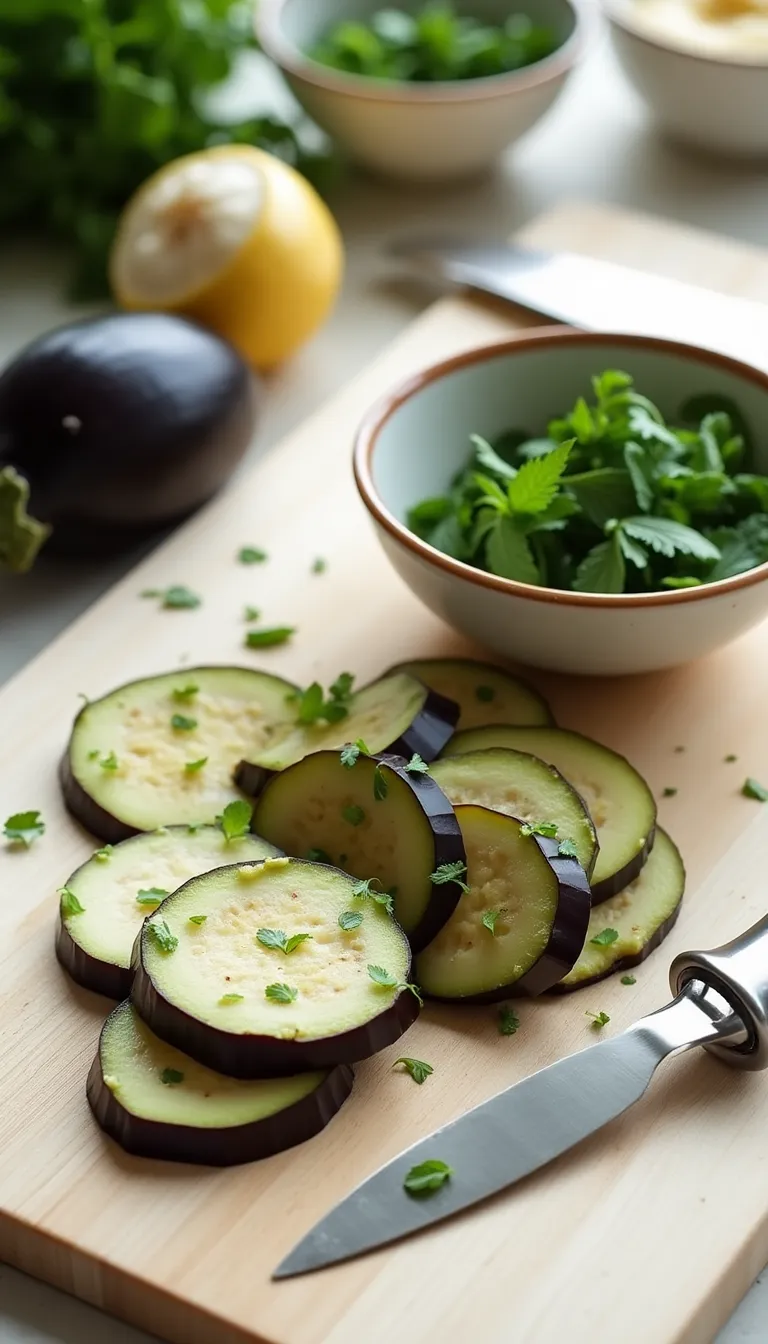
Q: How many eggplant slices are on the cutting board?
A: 11